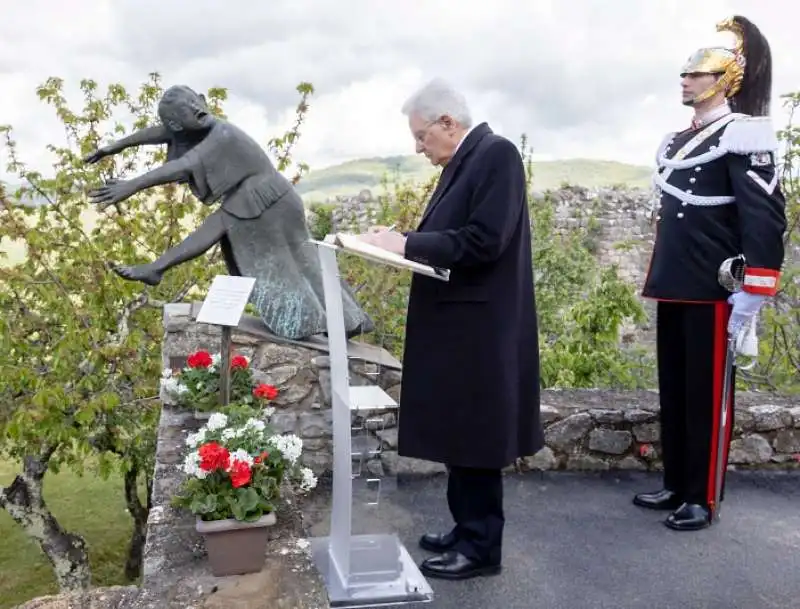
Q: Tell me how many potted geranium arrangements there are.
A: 2